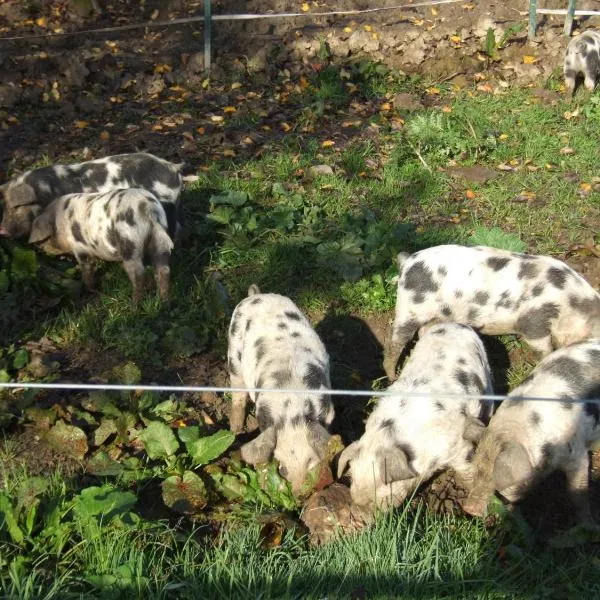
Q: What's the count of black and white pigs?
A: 7